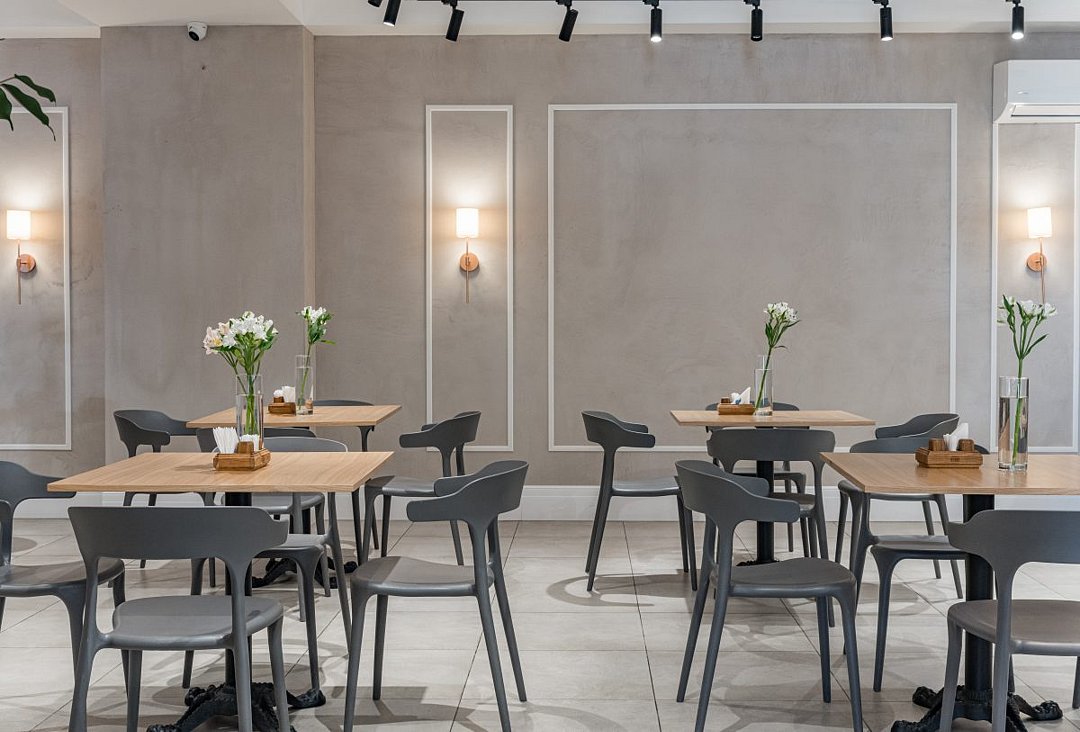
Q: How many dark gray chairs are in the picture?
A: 15